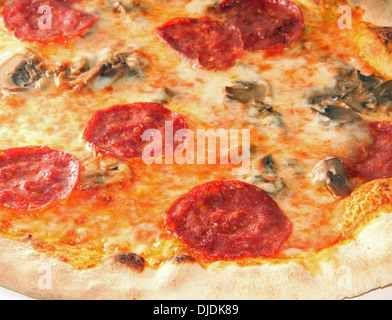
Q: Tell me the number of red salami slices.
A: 7